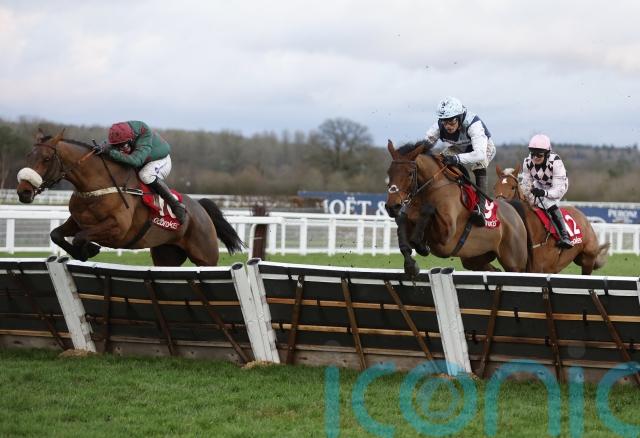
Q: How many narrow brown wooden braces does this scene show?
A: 10